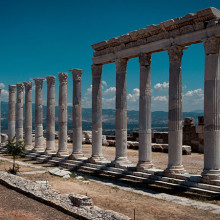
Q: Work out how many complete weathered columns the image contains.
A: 12